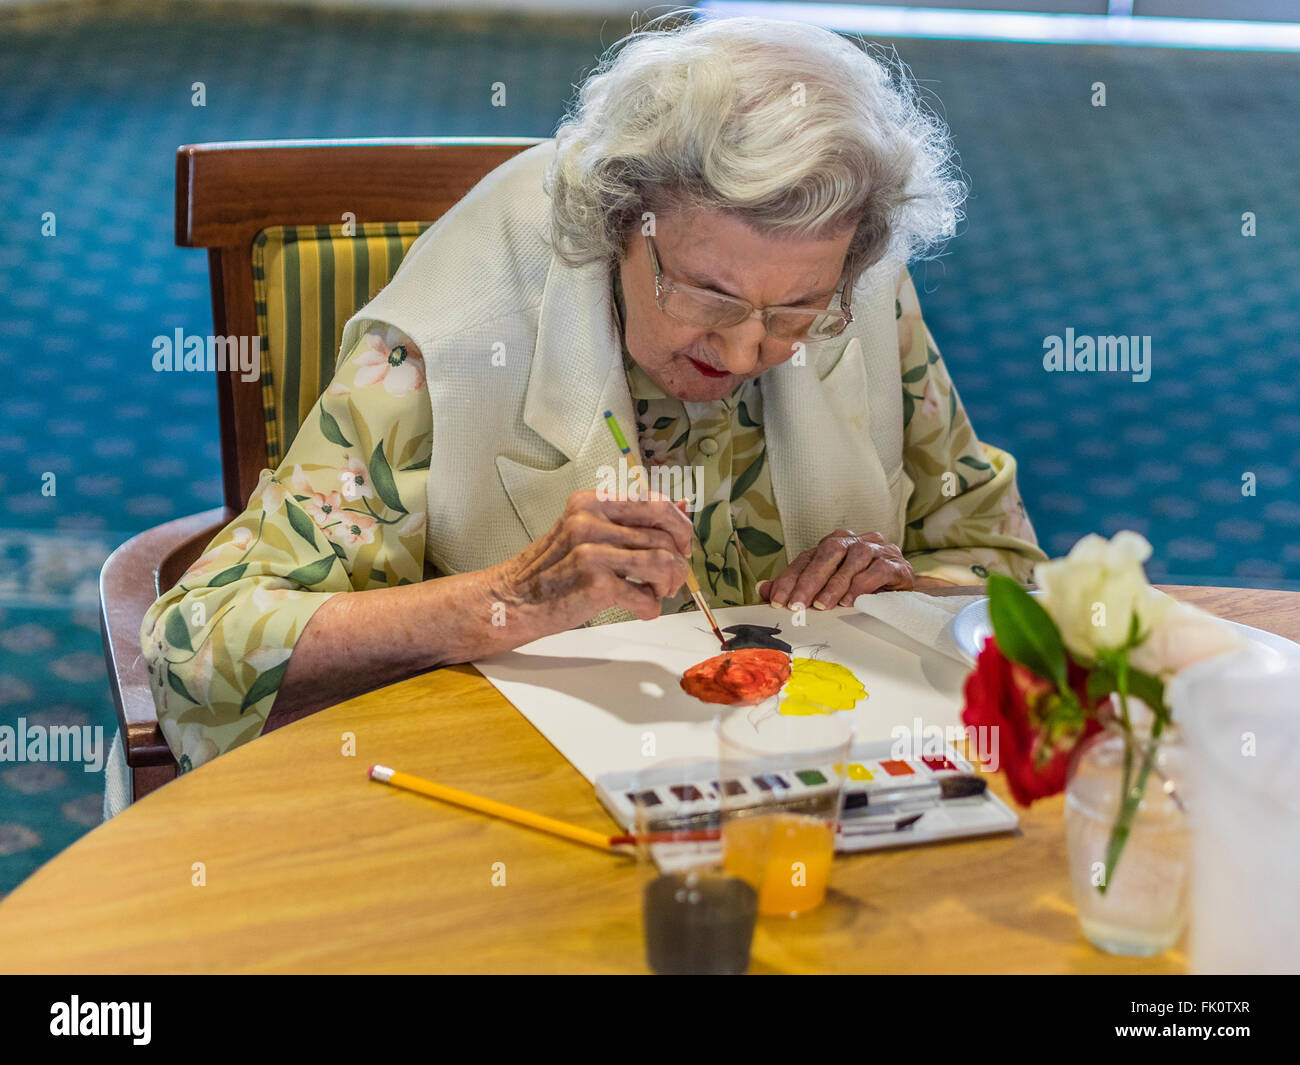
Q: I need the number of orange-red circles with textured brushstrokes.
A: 1